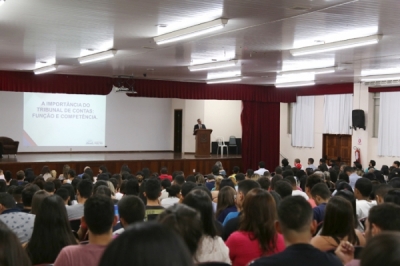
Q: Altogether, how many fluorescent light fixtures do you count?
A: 9